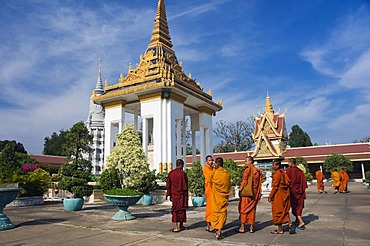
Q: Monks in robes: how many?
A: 9